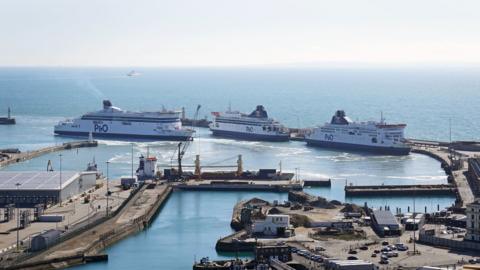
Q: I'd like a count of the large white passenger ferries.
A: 3